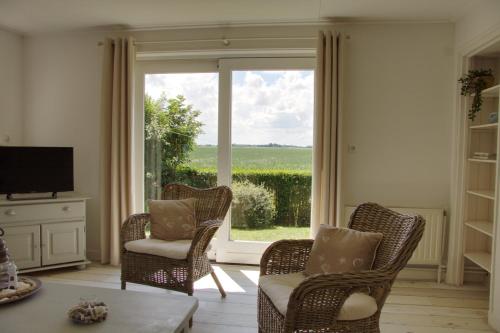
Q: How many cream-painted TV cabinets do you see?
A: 1